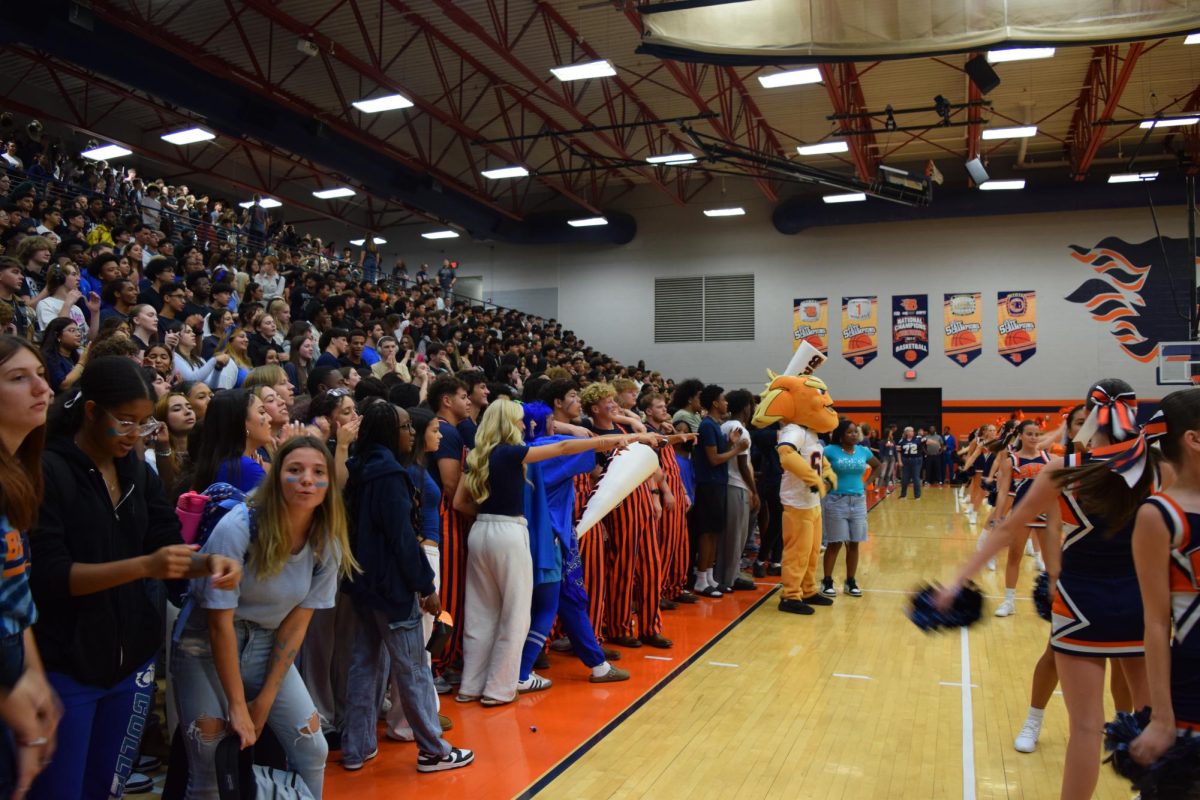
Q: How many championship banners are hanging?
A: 5